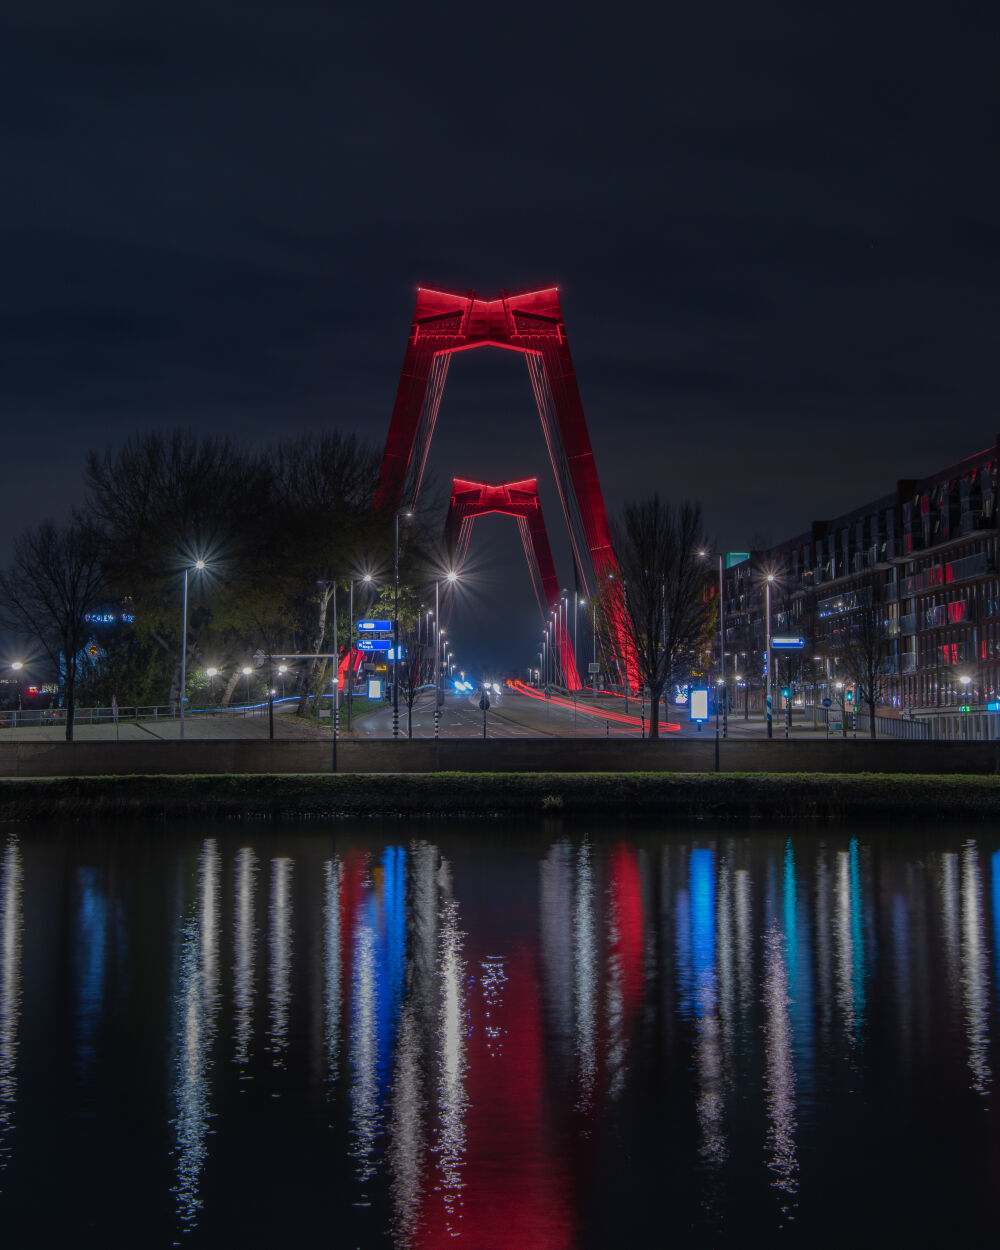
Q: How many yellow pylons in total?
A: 0